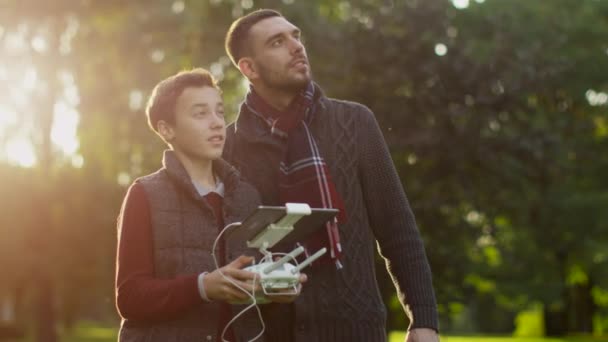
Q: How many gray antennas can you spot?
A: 2